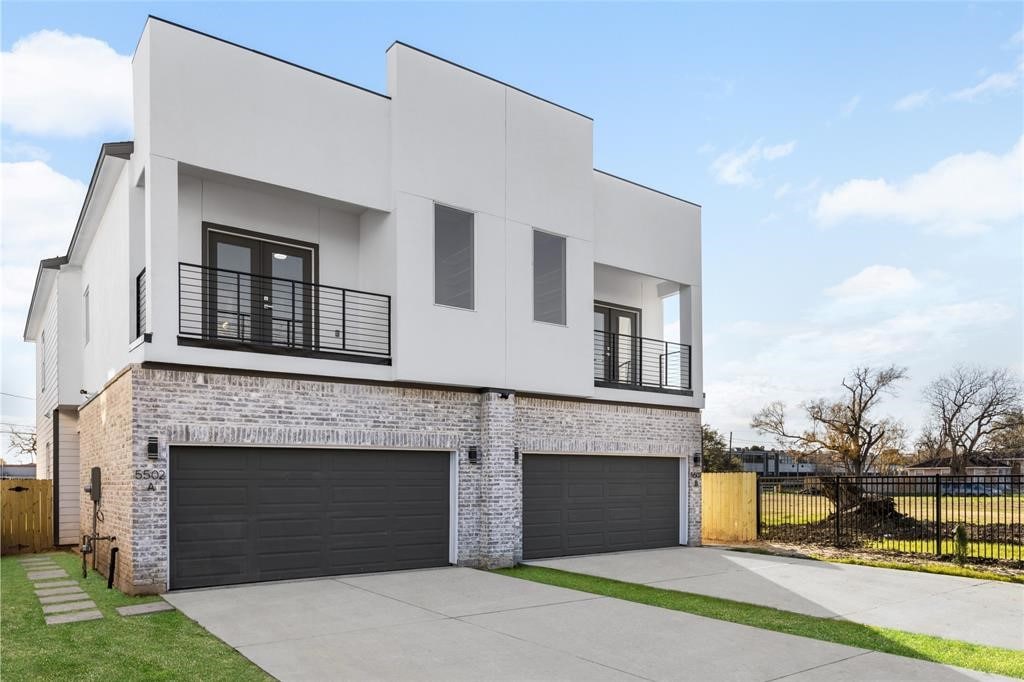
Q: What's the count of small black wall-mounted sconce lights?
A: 4